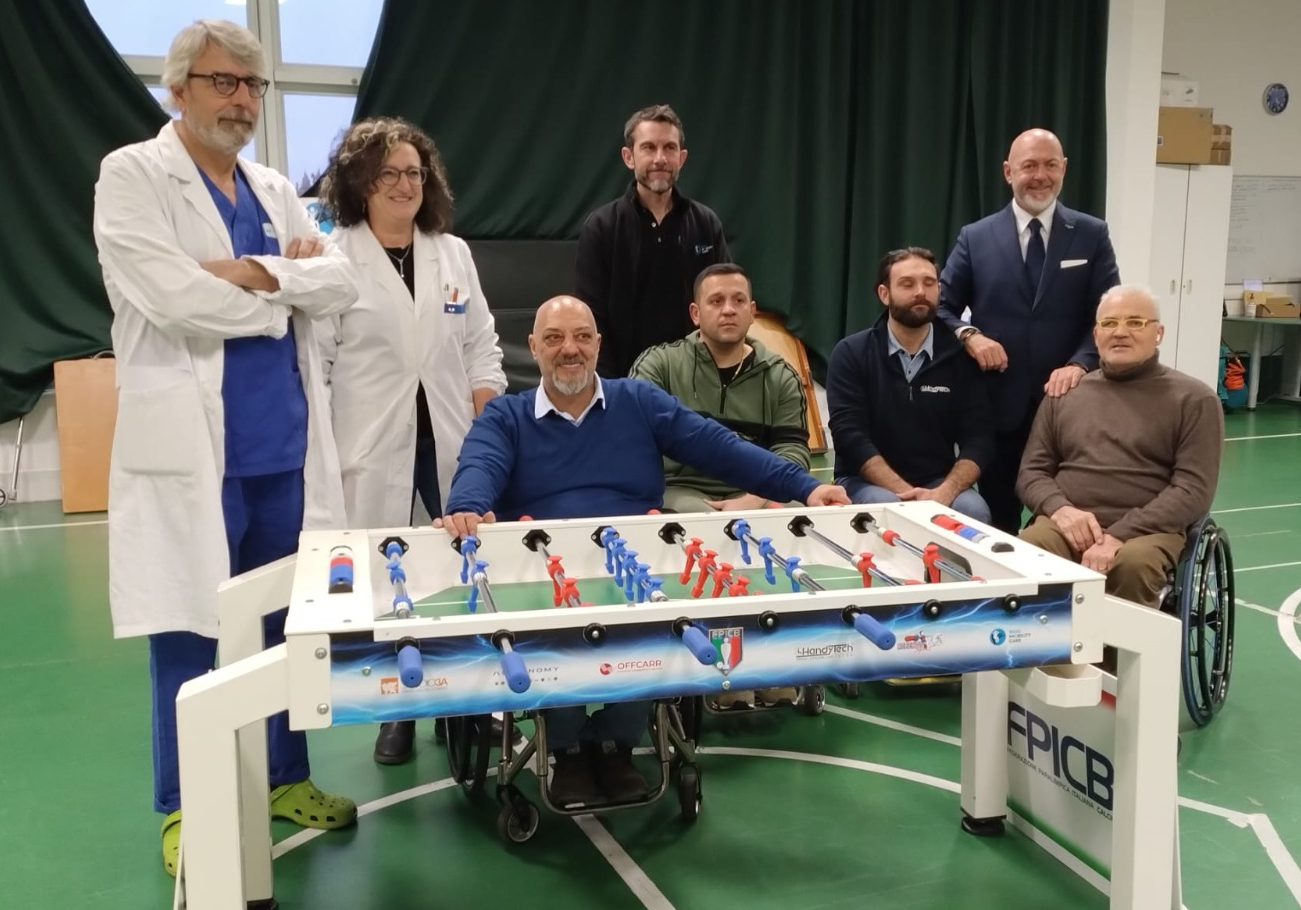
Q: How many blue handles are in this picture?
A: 4